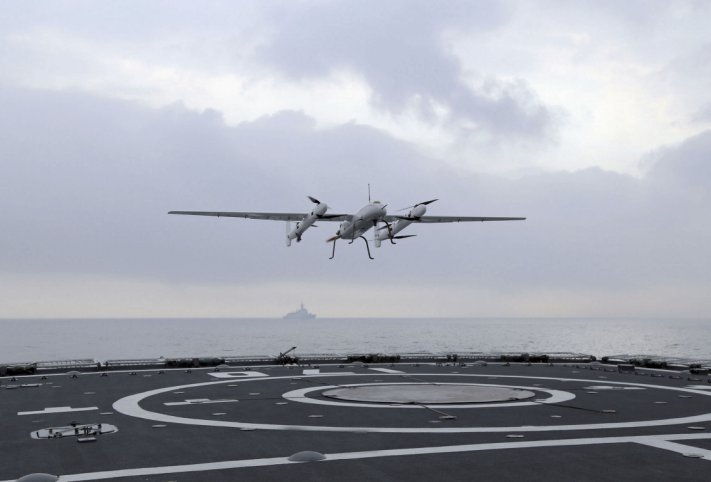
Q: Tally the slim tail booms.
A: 2